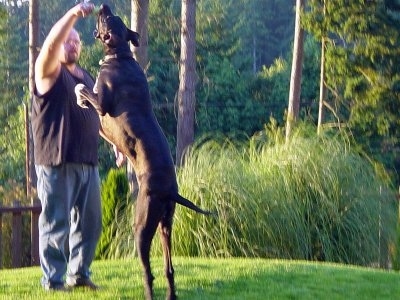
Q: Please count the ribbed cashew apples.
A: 0